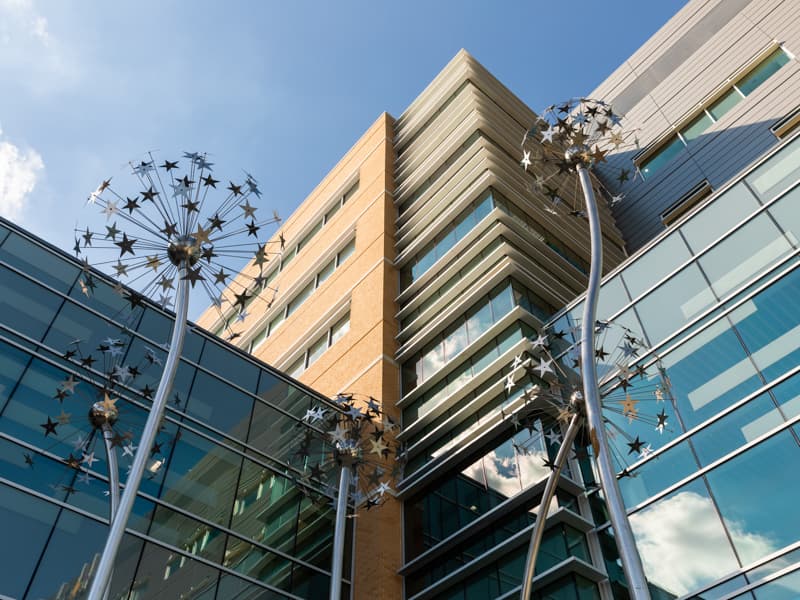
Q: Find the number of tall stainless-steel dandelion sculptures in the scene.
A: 5